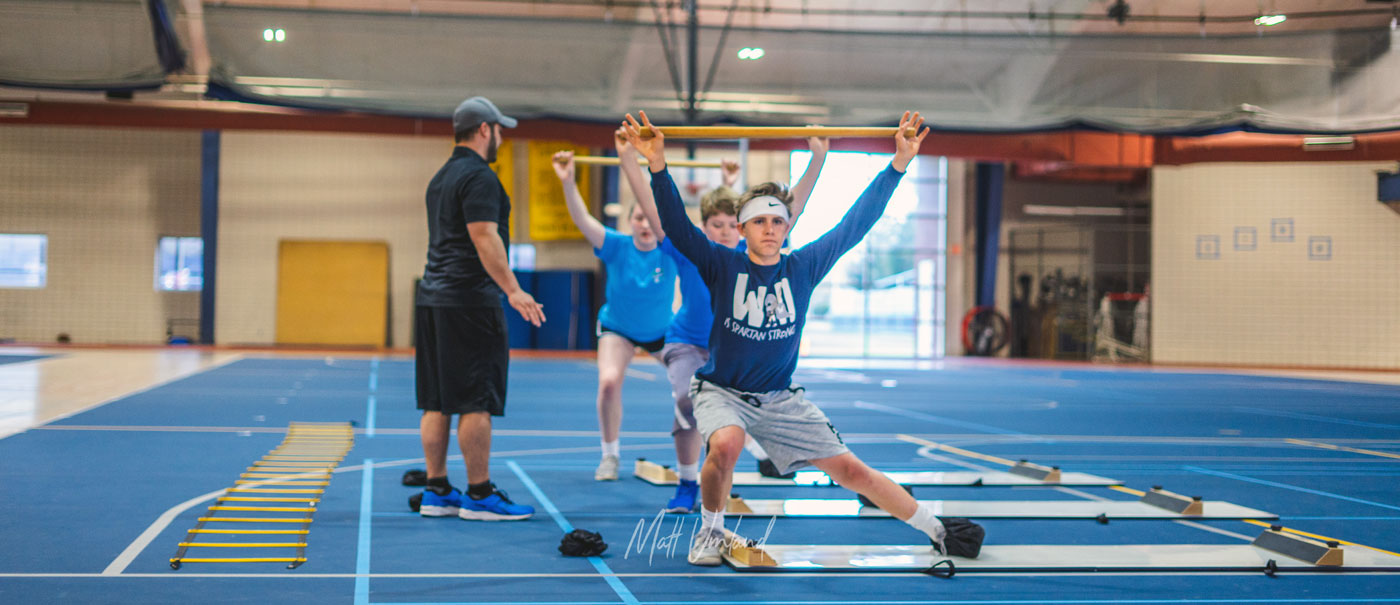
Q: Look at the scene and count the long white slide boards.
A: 3